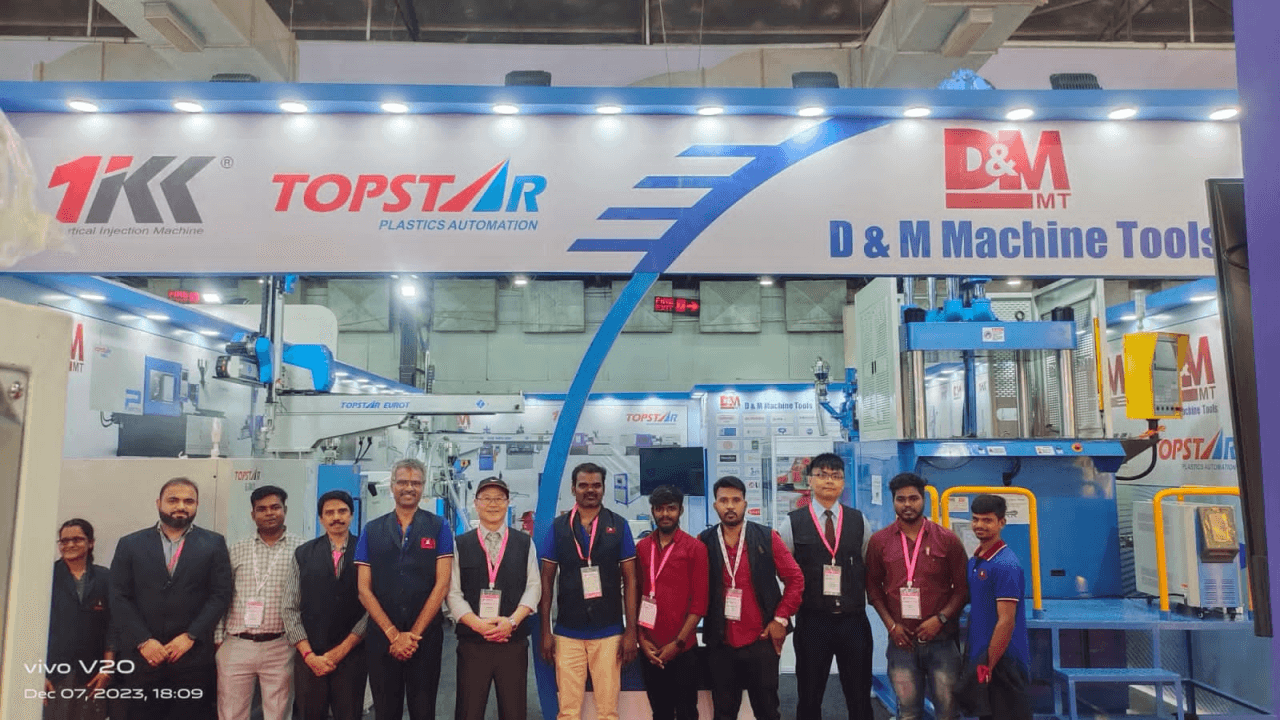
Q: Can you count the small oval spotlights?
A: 12